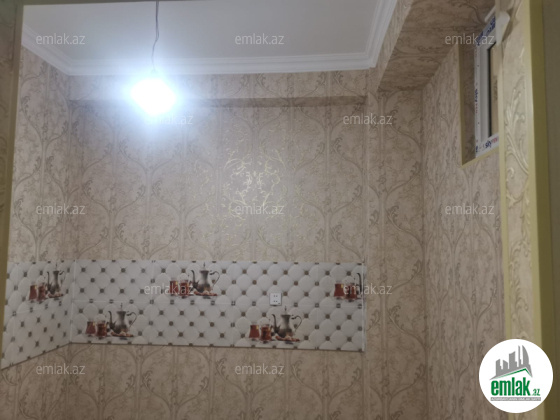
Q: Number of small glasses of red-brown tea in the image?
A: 10